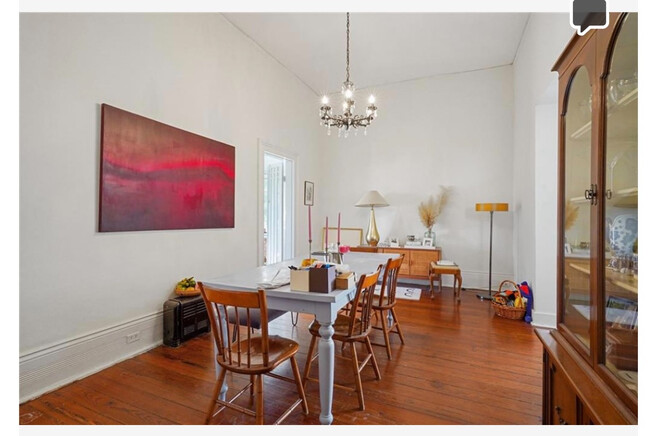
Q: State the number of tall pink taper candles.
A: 3